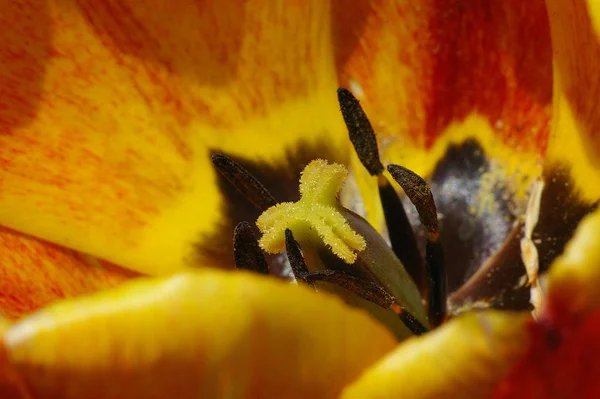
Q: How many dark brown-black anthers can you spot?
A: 6